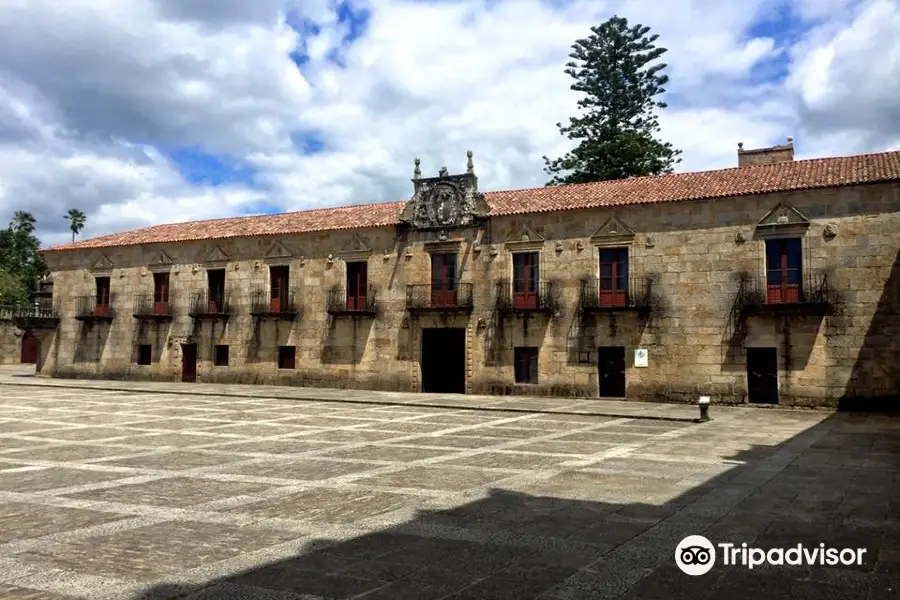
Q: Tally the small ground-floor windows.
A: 4